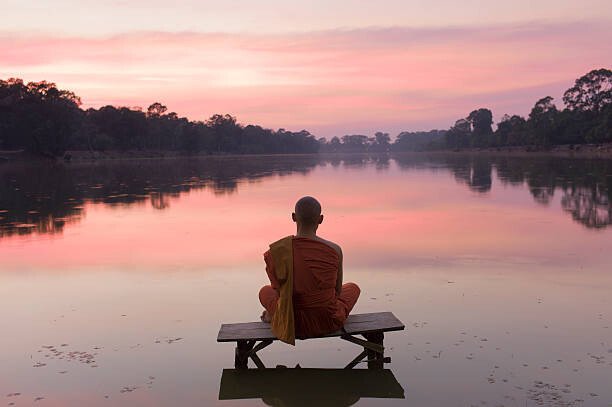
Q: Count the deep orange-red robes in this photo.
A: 1